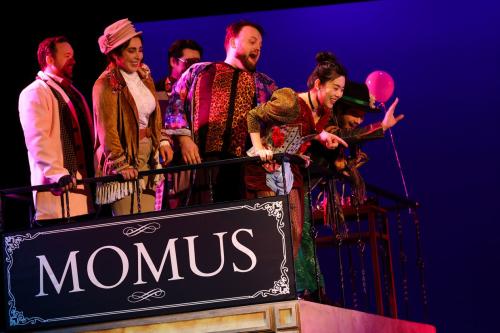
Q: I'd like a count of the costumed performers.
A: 6